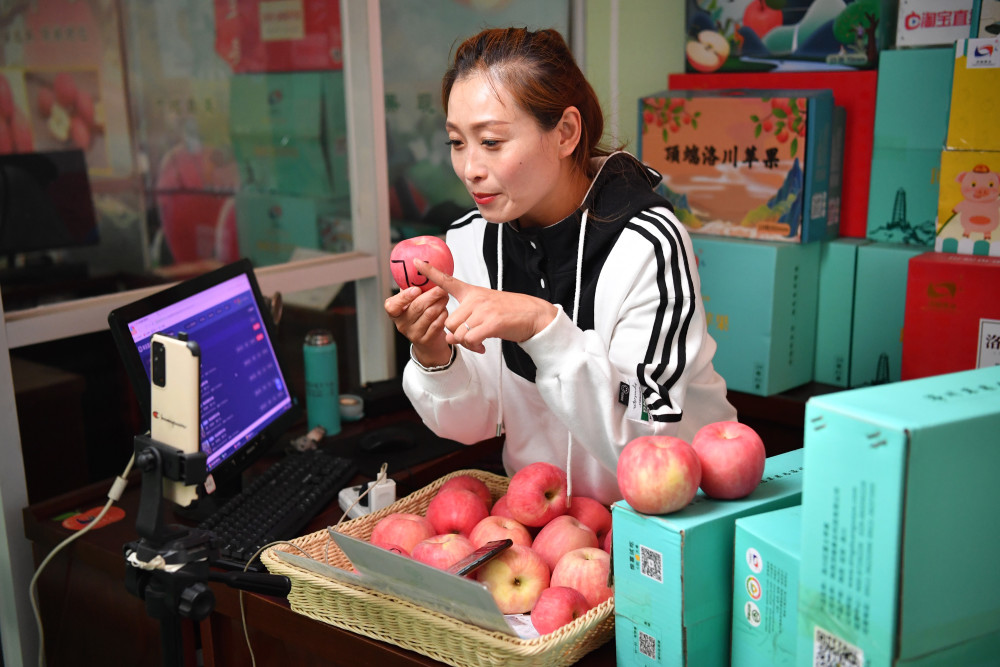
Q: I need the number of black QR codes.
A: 3